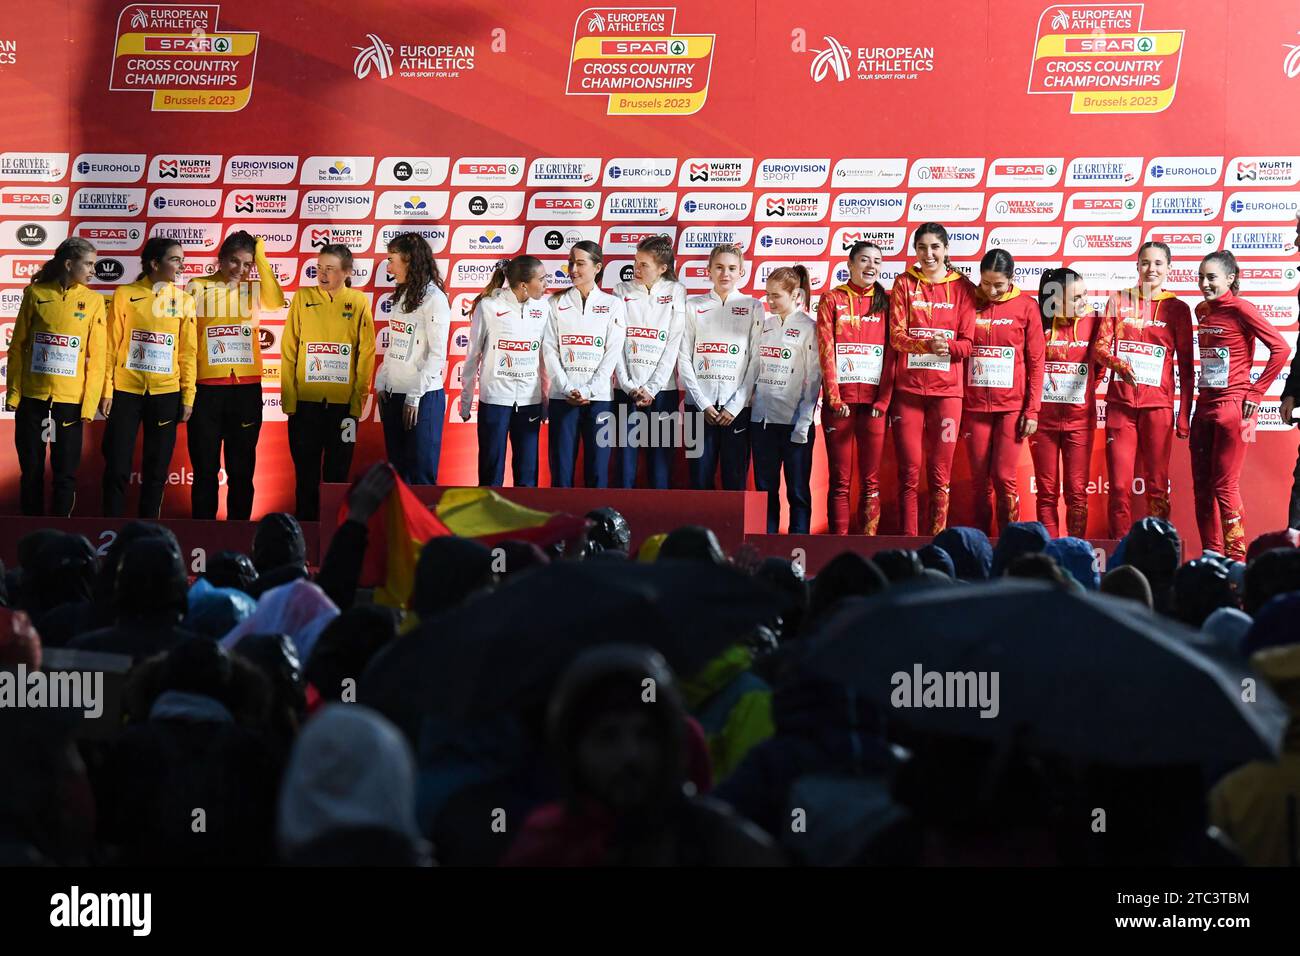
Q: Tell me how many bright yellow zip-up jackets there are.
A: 4